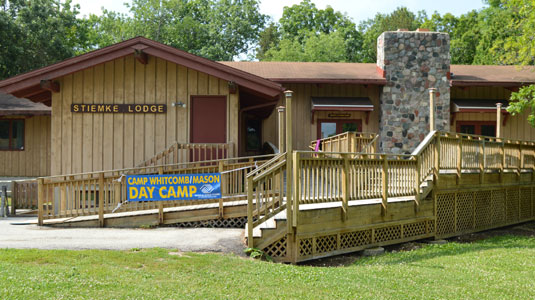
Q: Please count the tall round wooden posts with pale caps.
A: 4